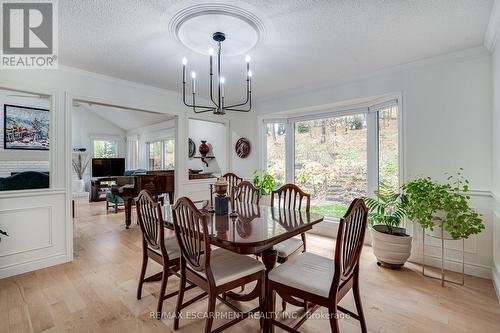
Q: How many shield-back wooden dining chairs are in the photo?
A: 6